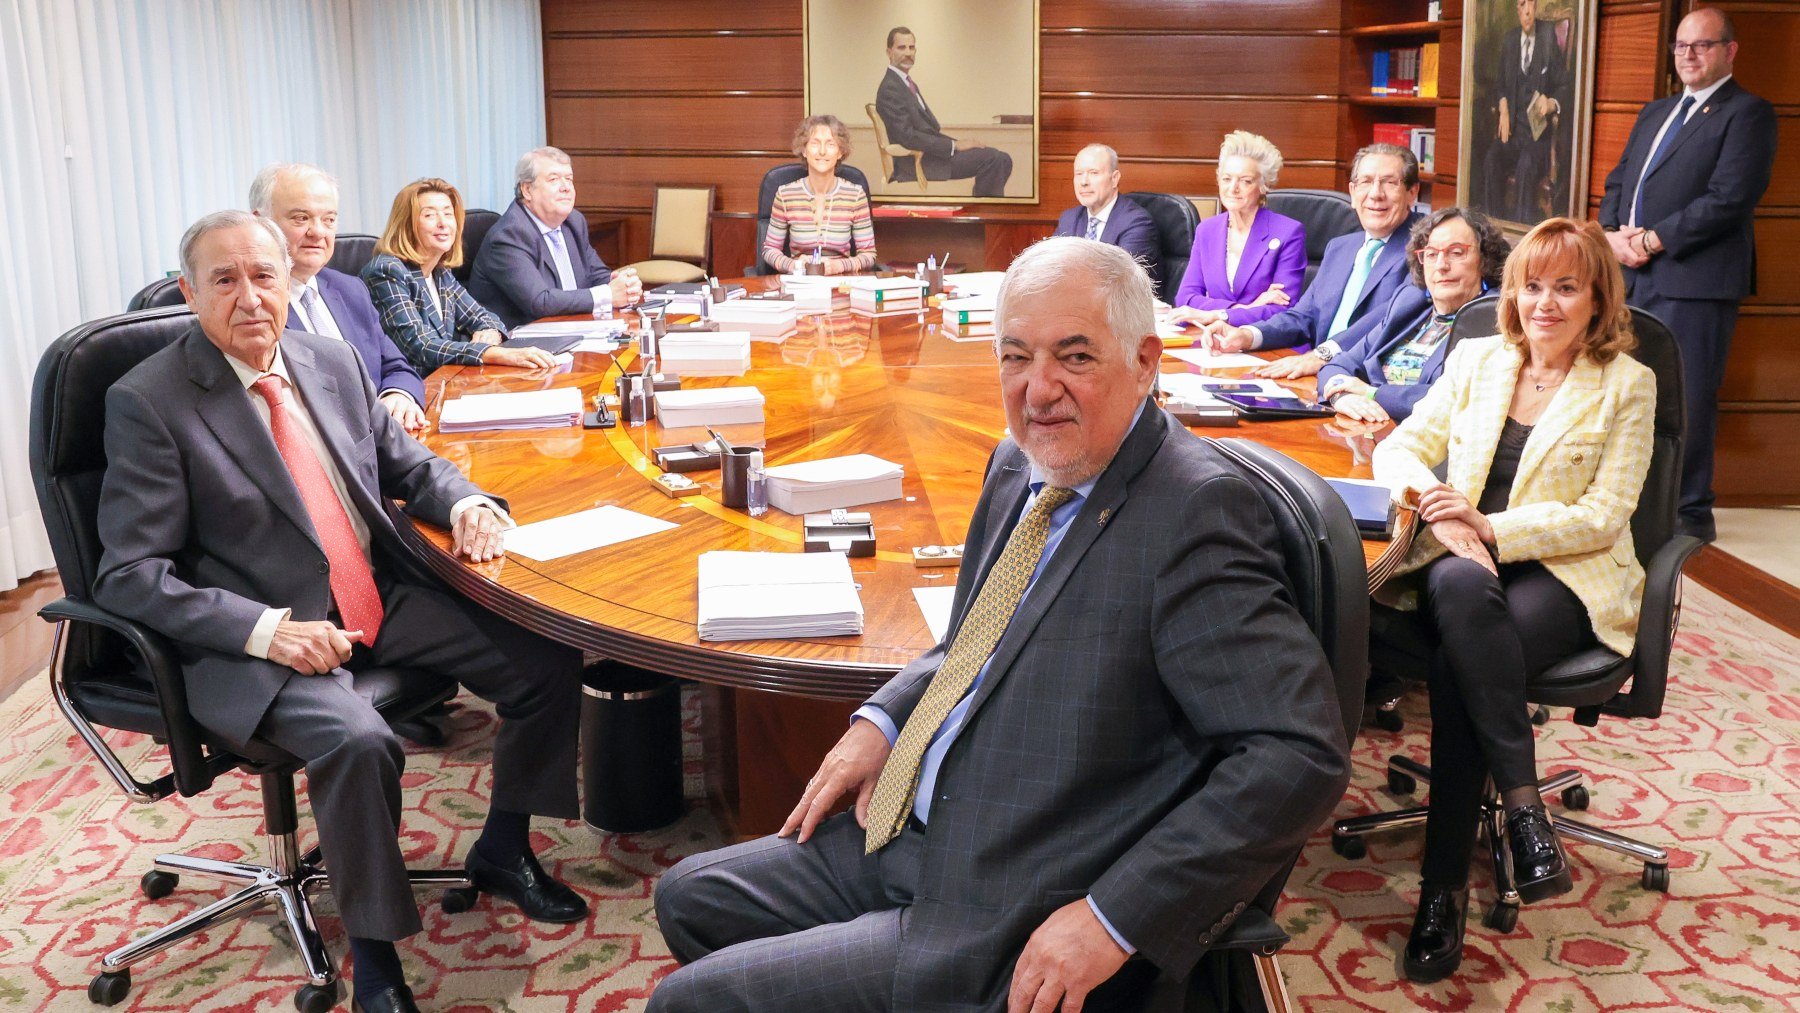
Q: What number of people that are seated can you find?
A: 11